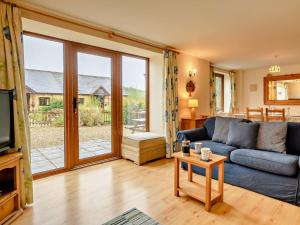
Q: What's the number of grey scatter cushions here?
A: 3